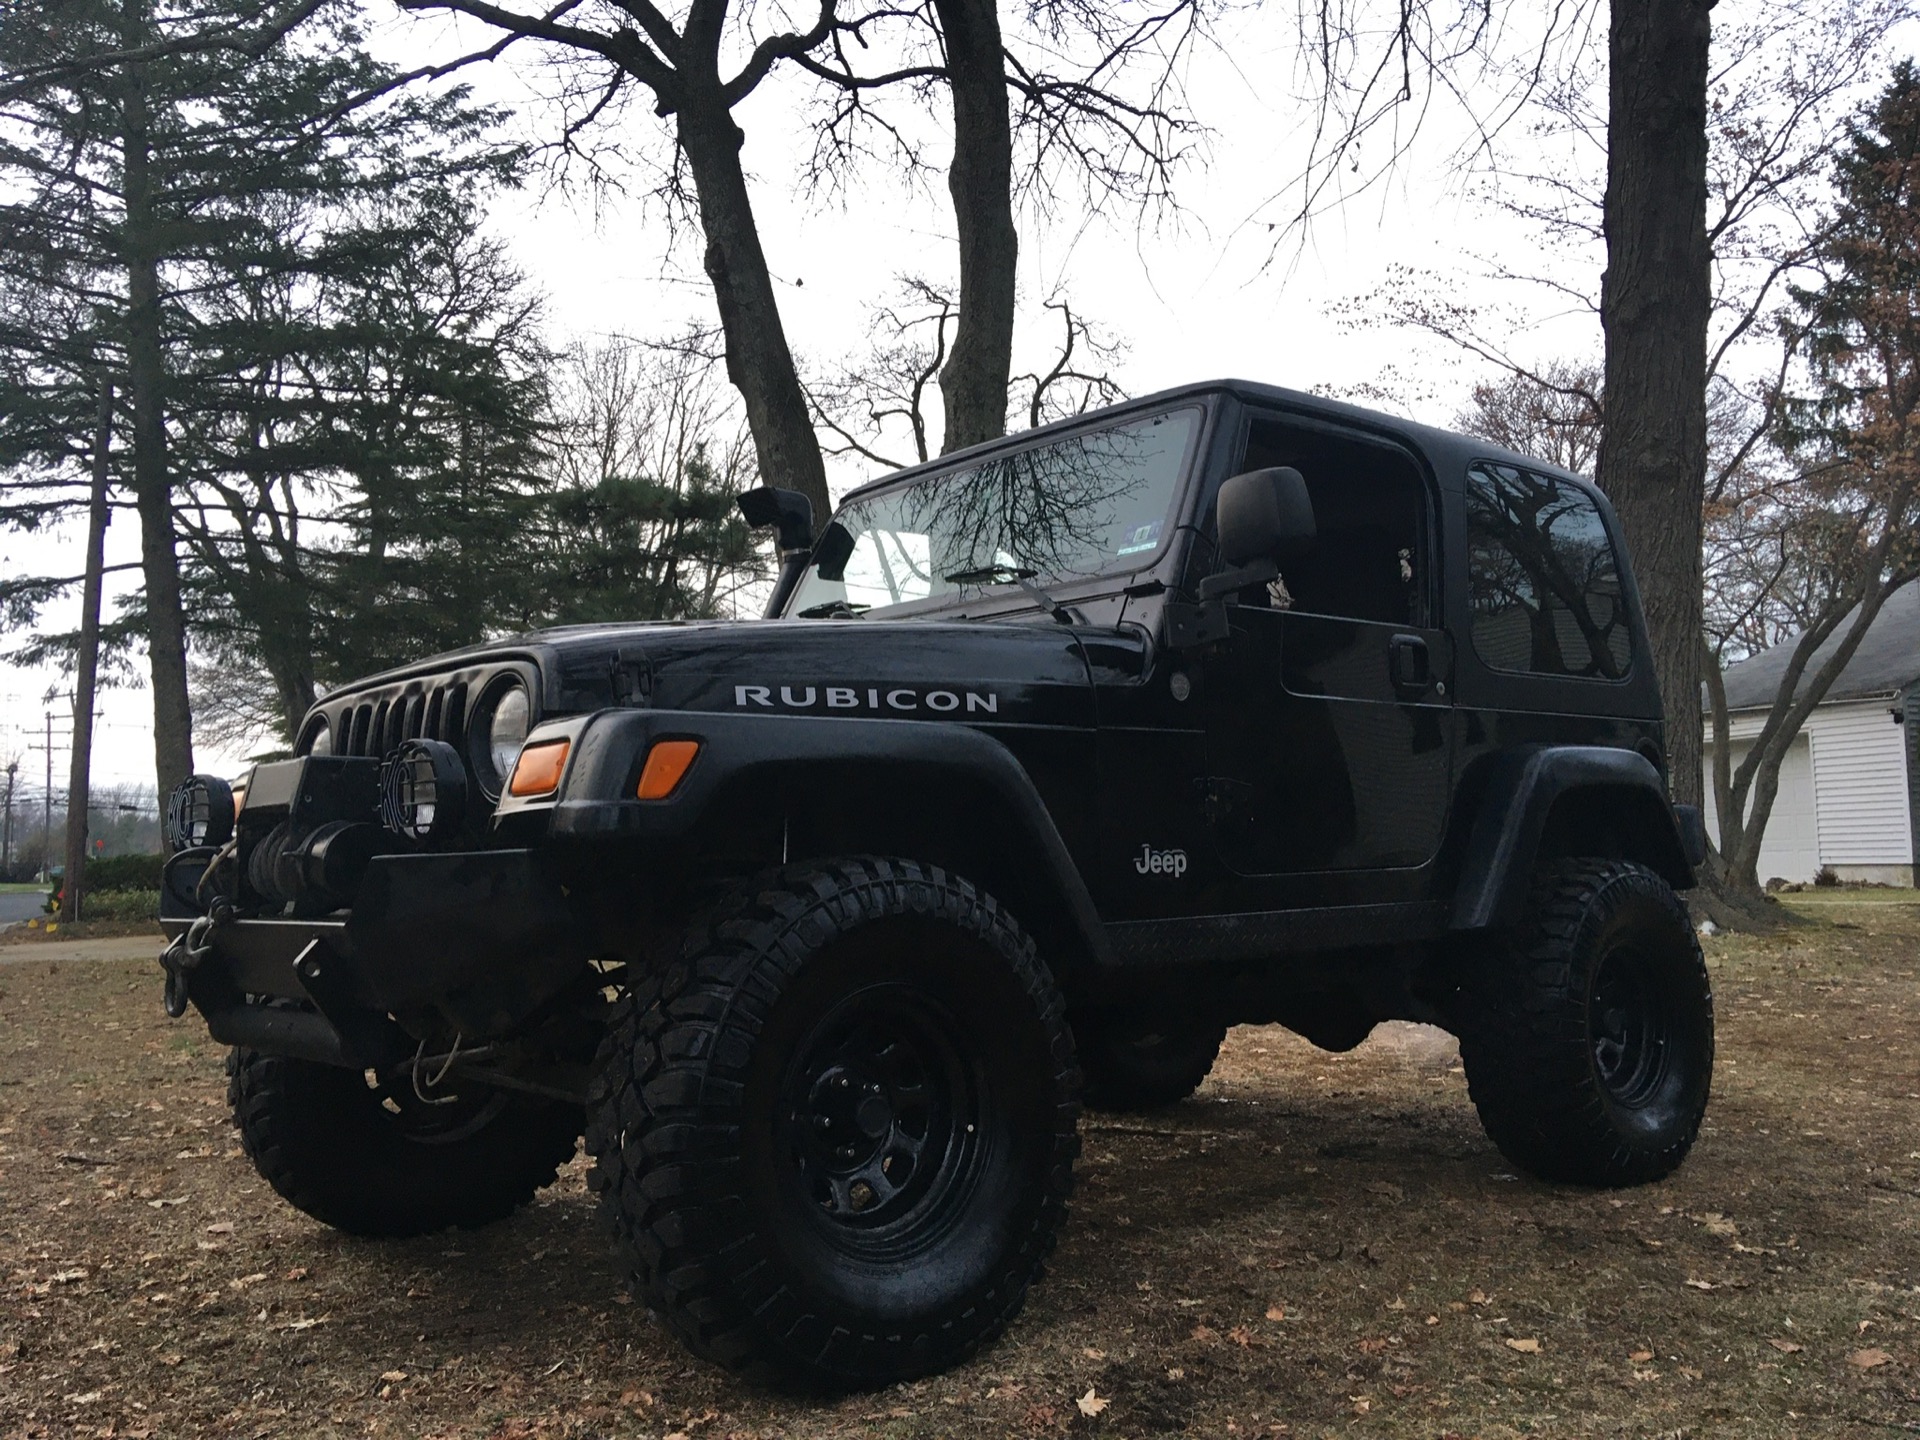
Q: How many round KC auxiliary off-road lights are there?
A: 2